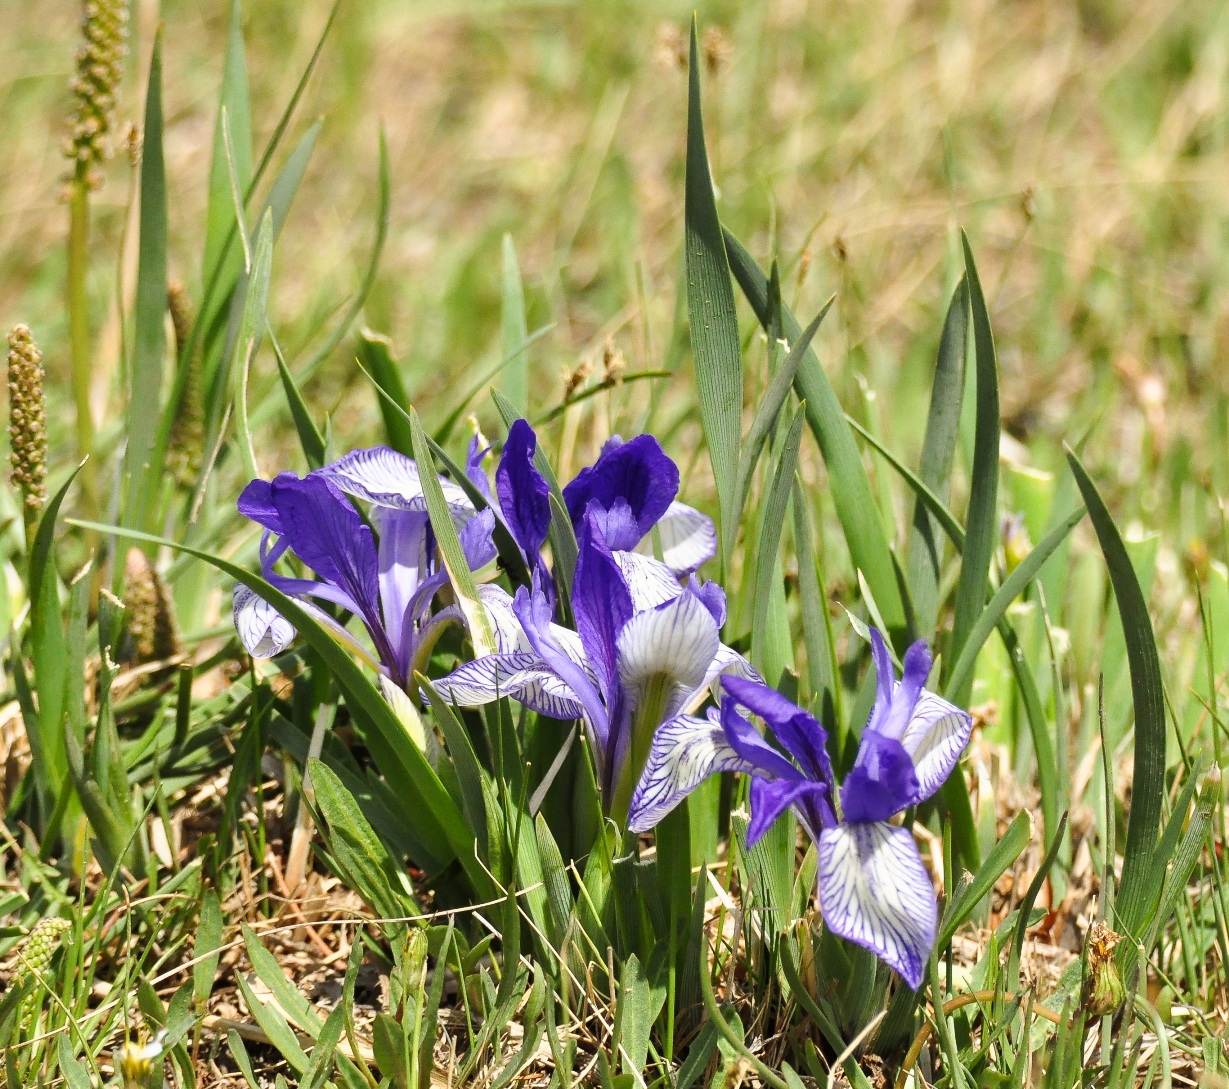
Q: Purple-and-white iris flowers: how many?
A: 4